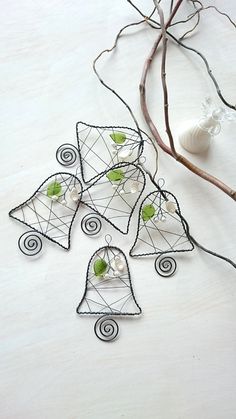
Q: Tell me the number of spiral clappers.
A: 5